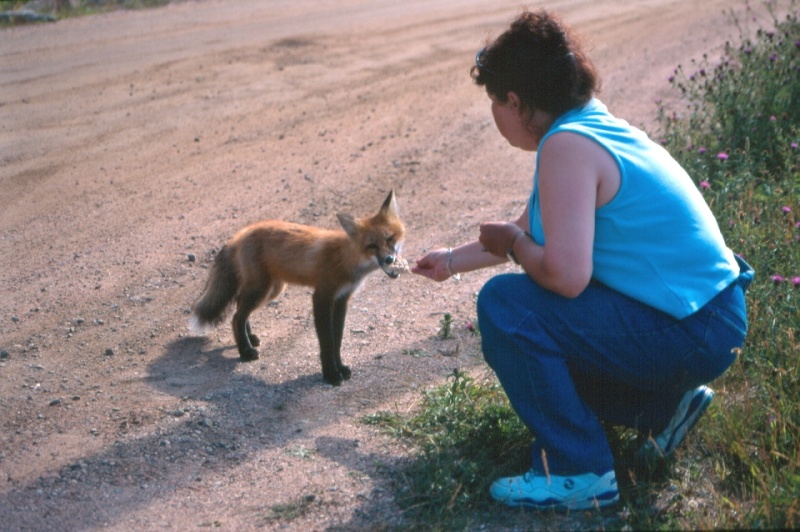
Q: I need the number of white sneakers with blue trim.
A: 2